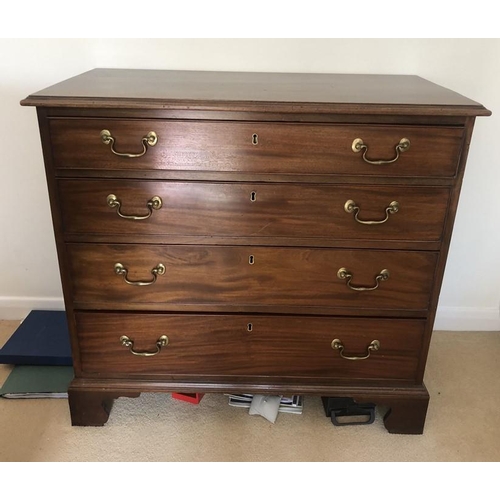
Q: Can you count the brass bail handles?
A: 8